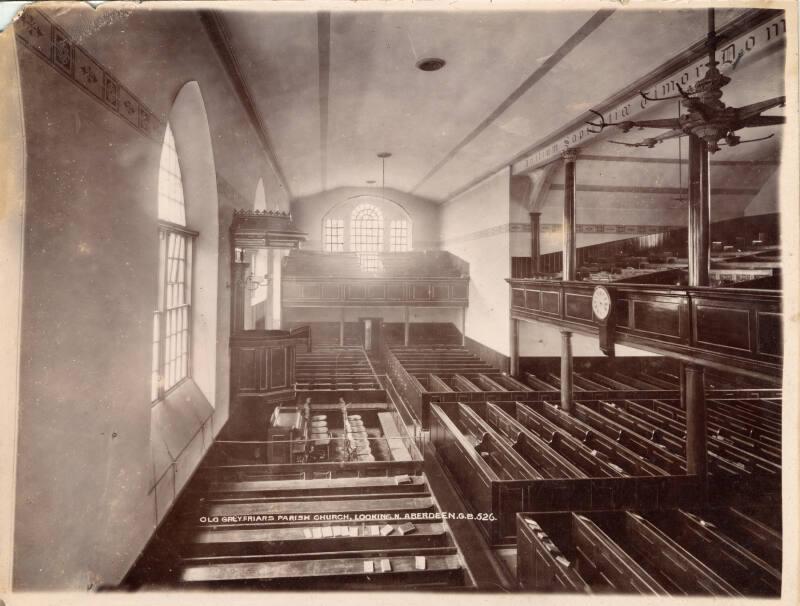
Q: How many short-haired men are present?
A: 0